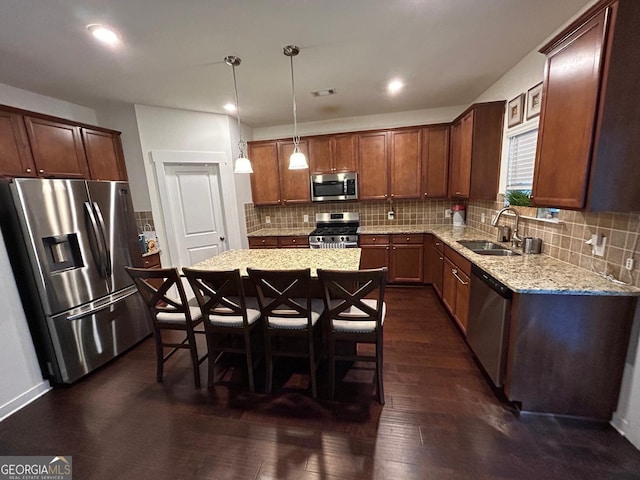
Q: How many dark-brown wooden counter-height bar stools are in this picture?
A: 4